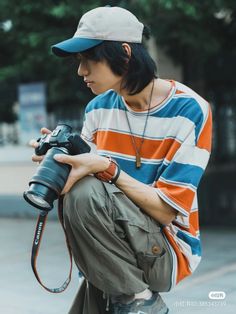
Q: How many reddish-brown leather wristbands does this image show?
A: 1